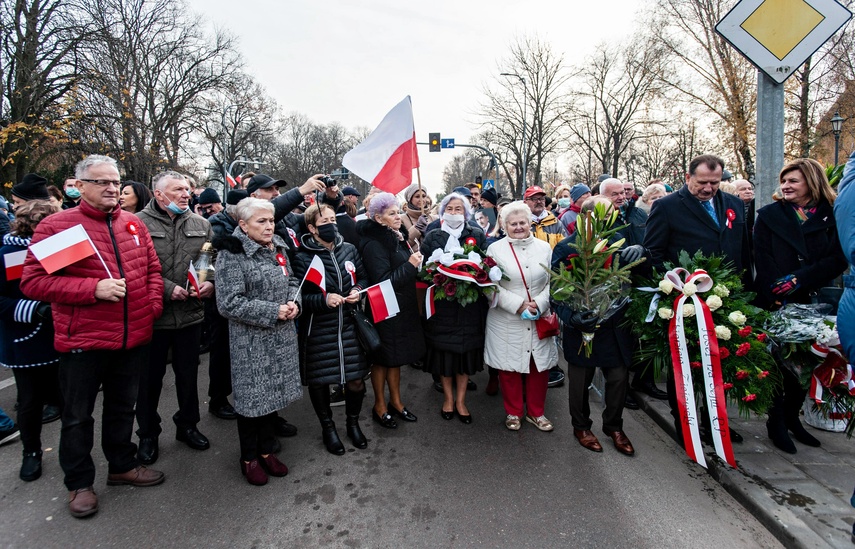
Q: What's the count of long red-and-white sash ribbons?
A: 2